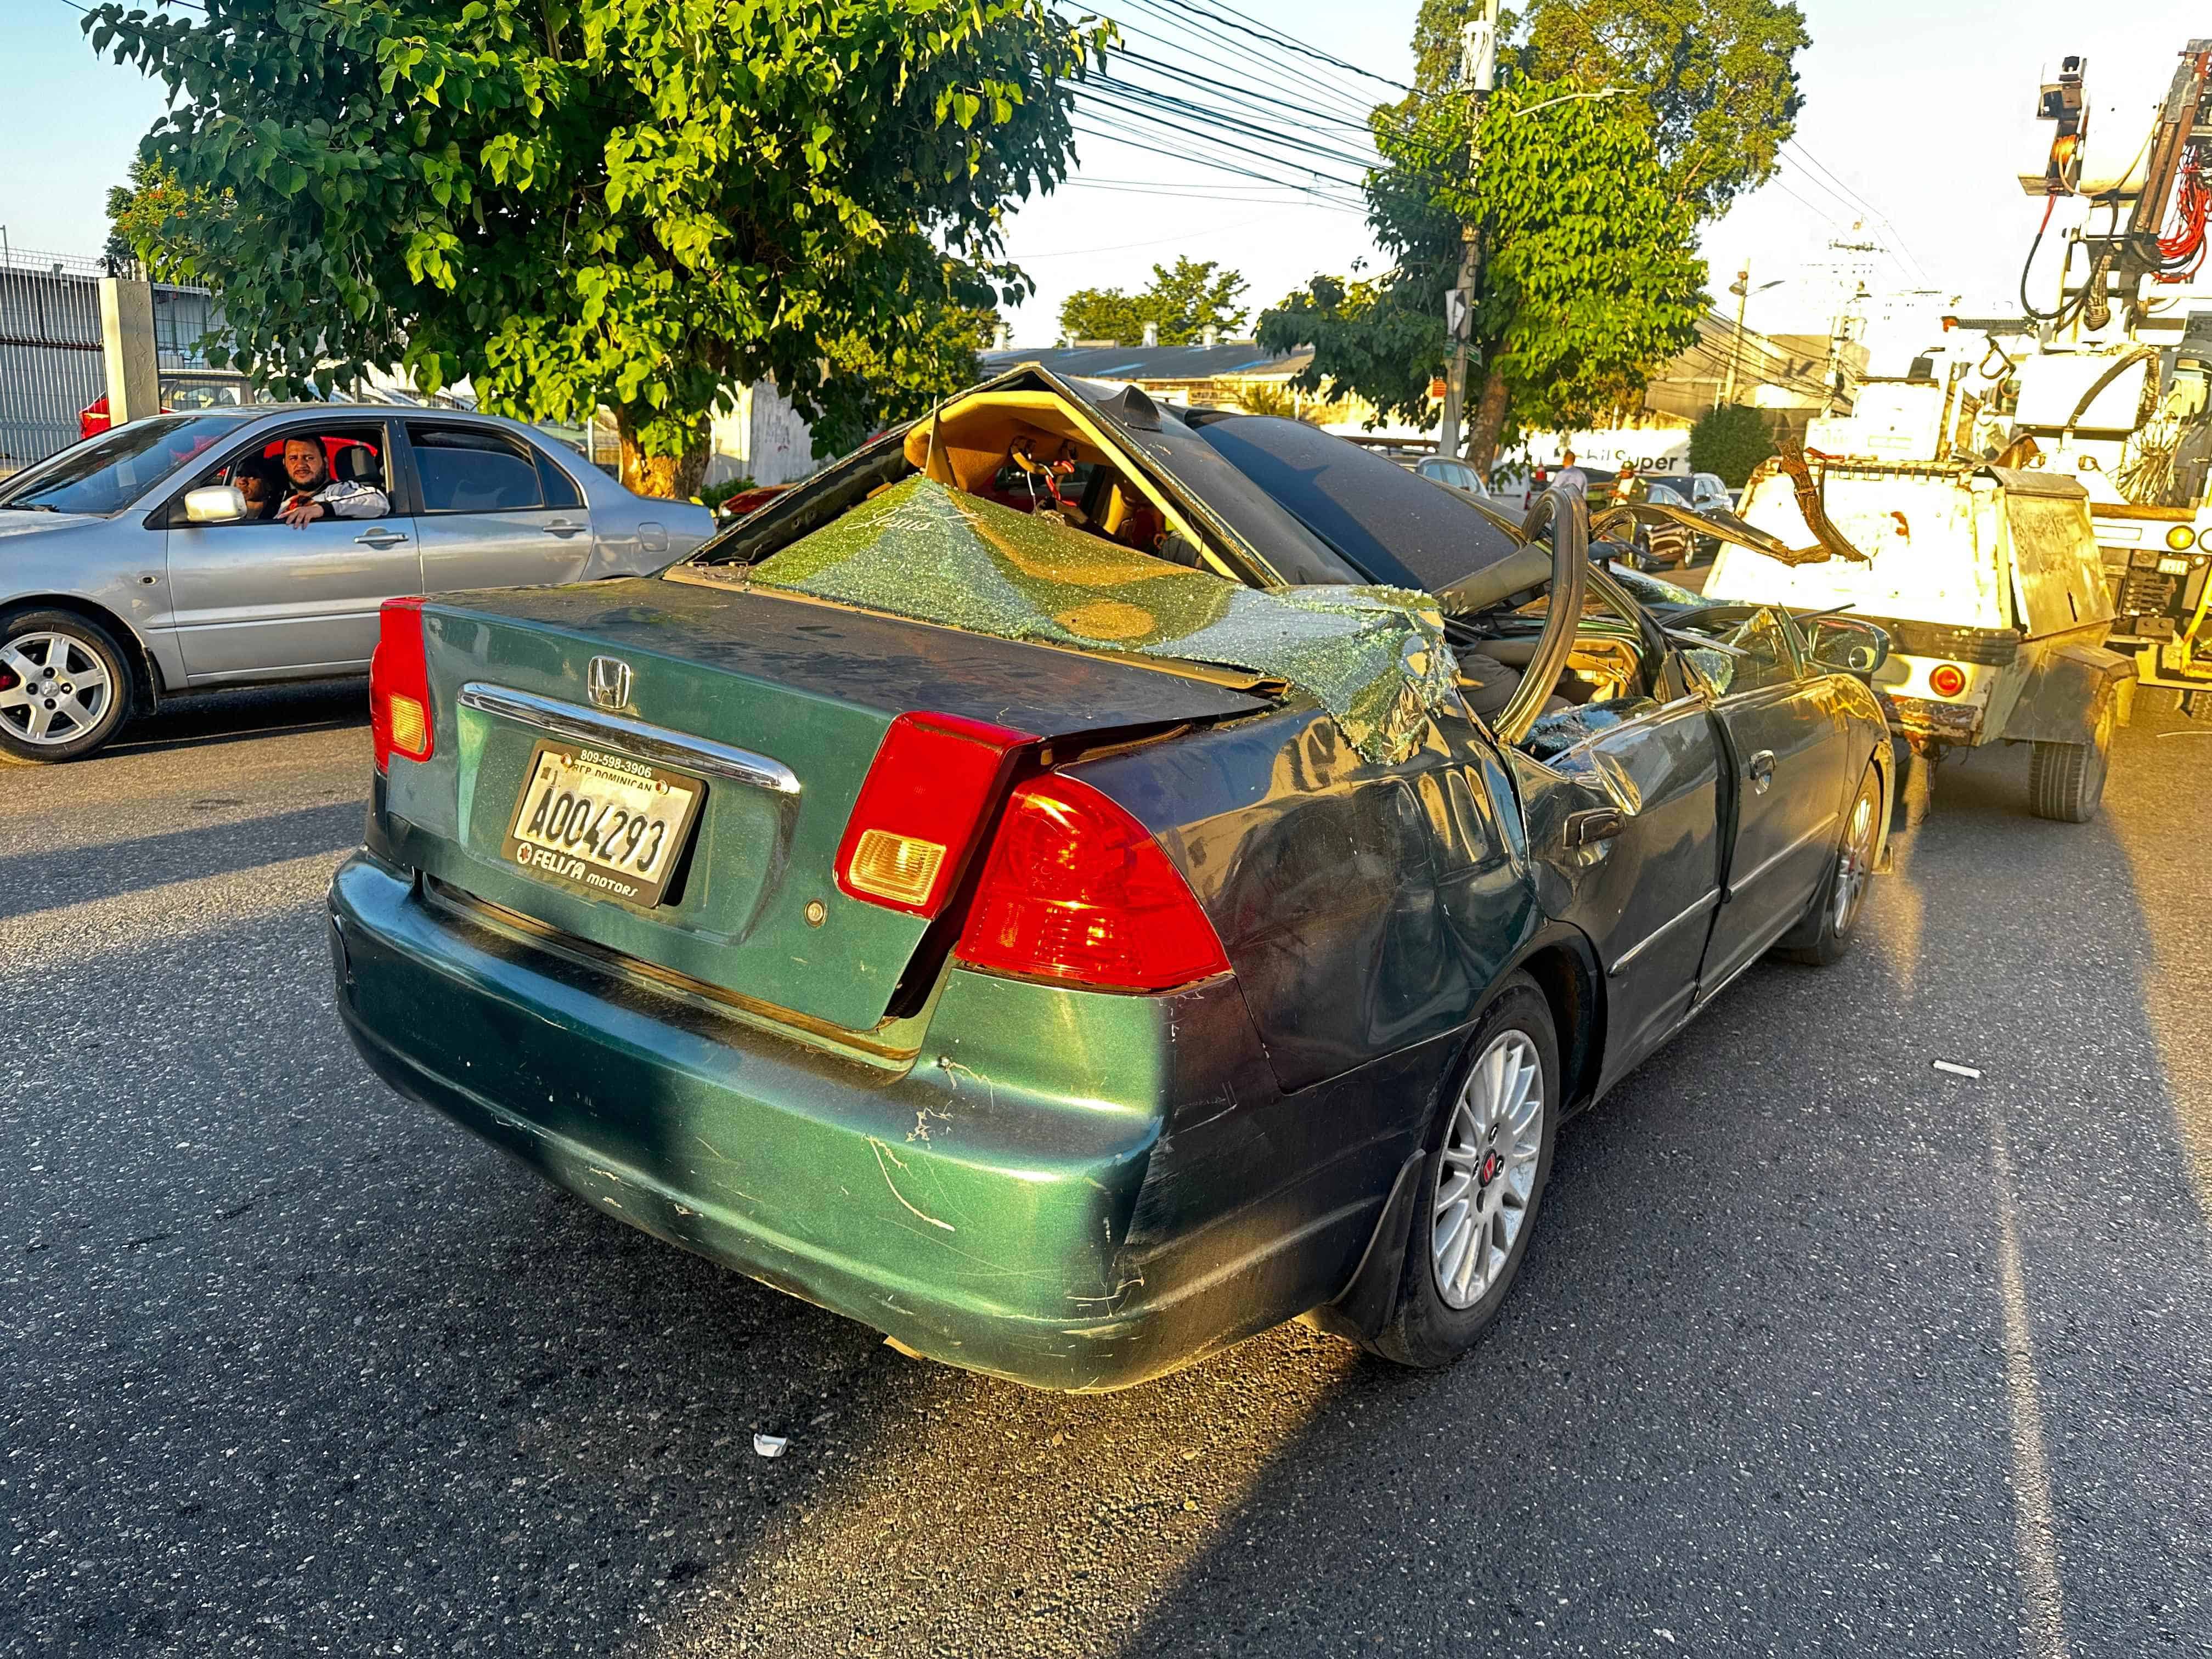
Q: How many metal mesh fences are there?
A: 1